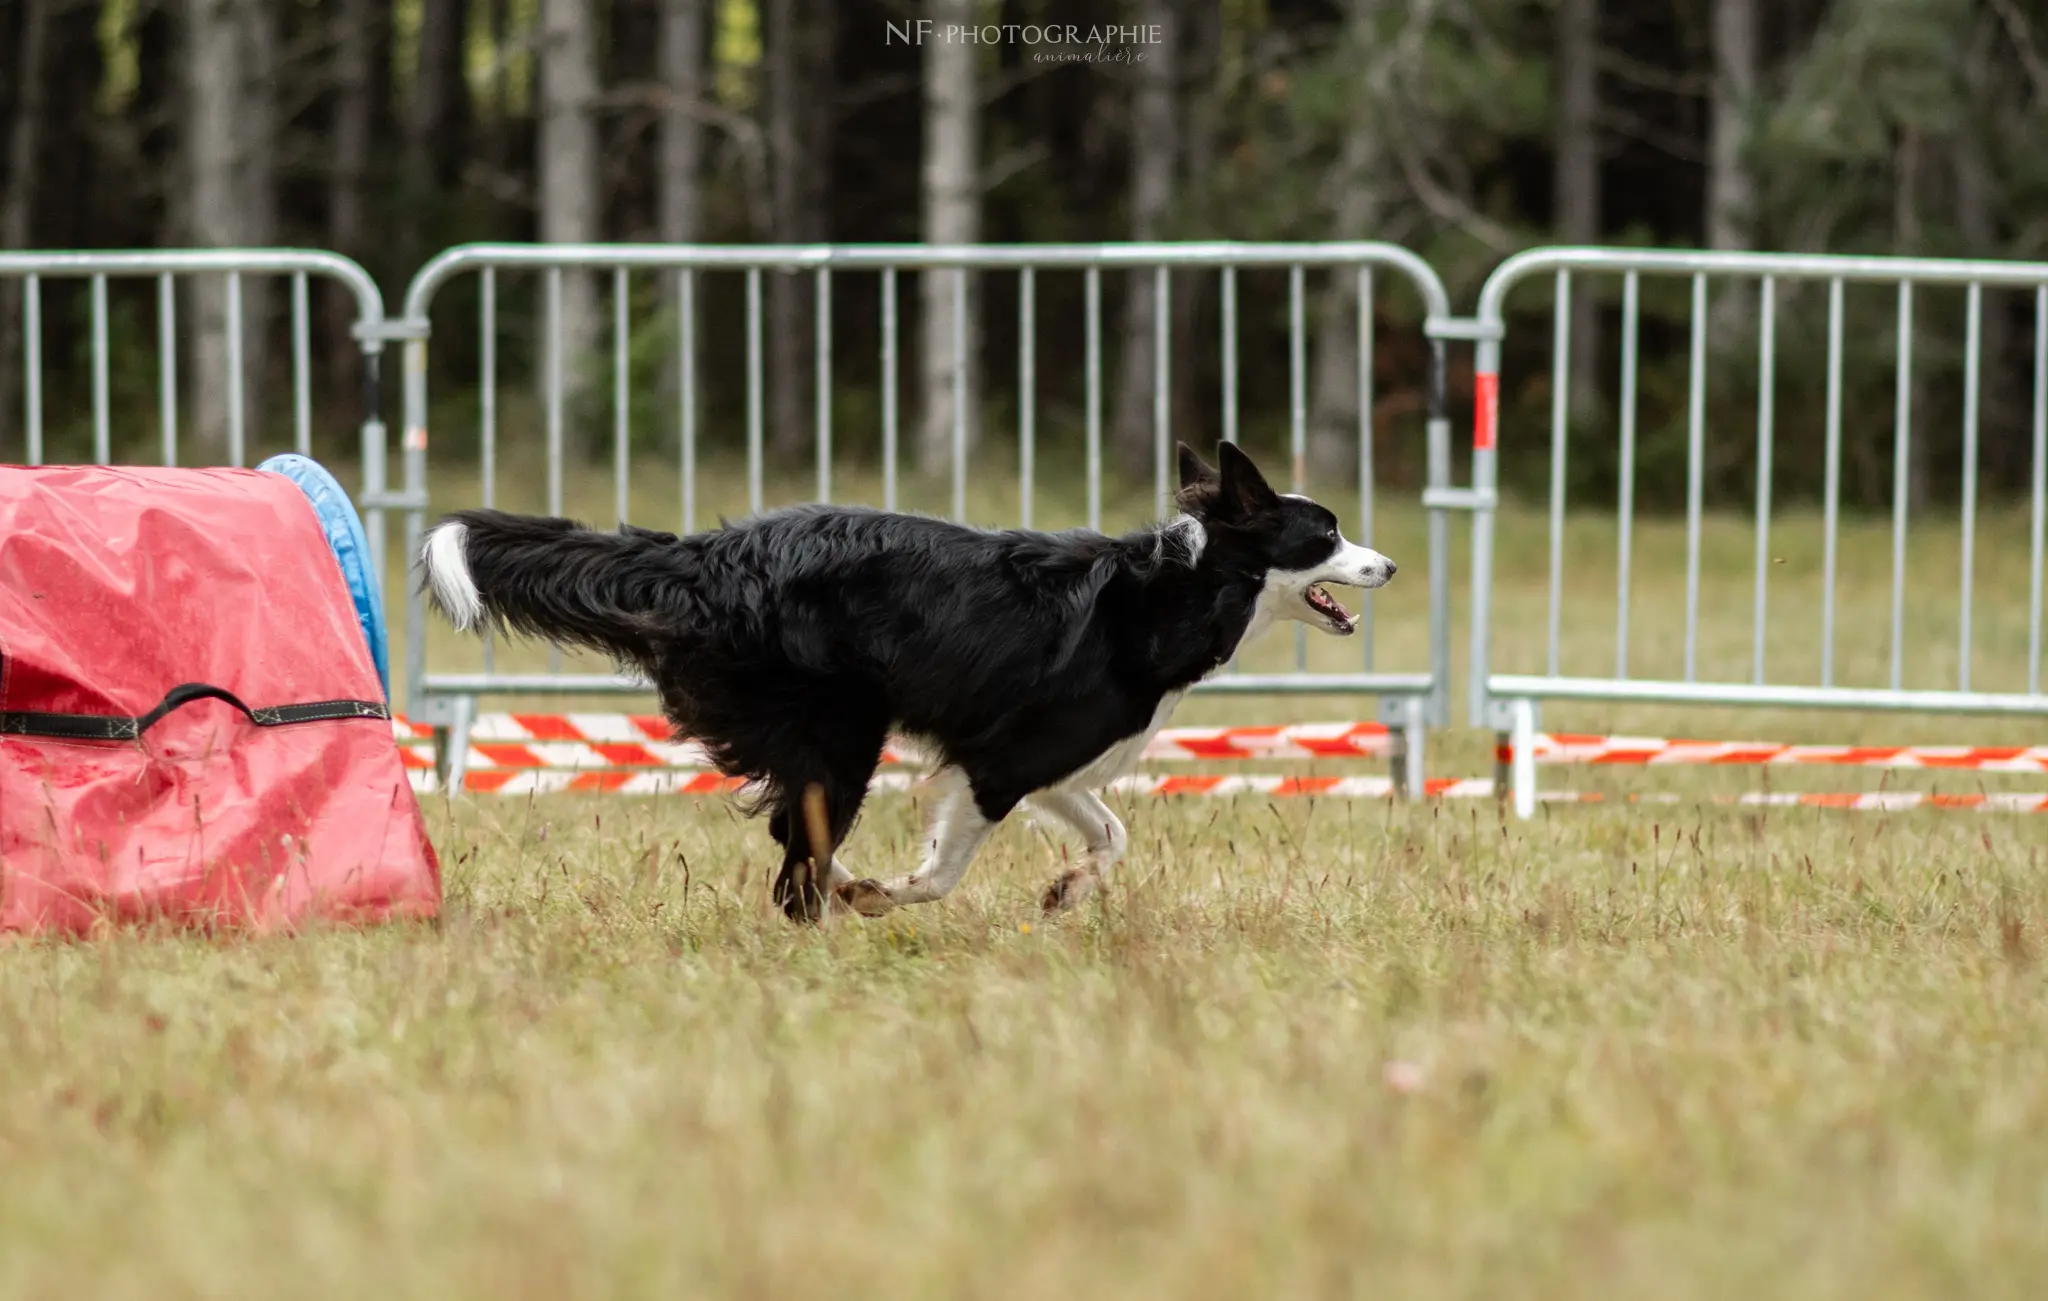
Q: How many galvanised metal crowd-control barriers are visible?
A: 3